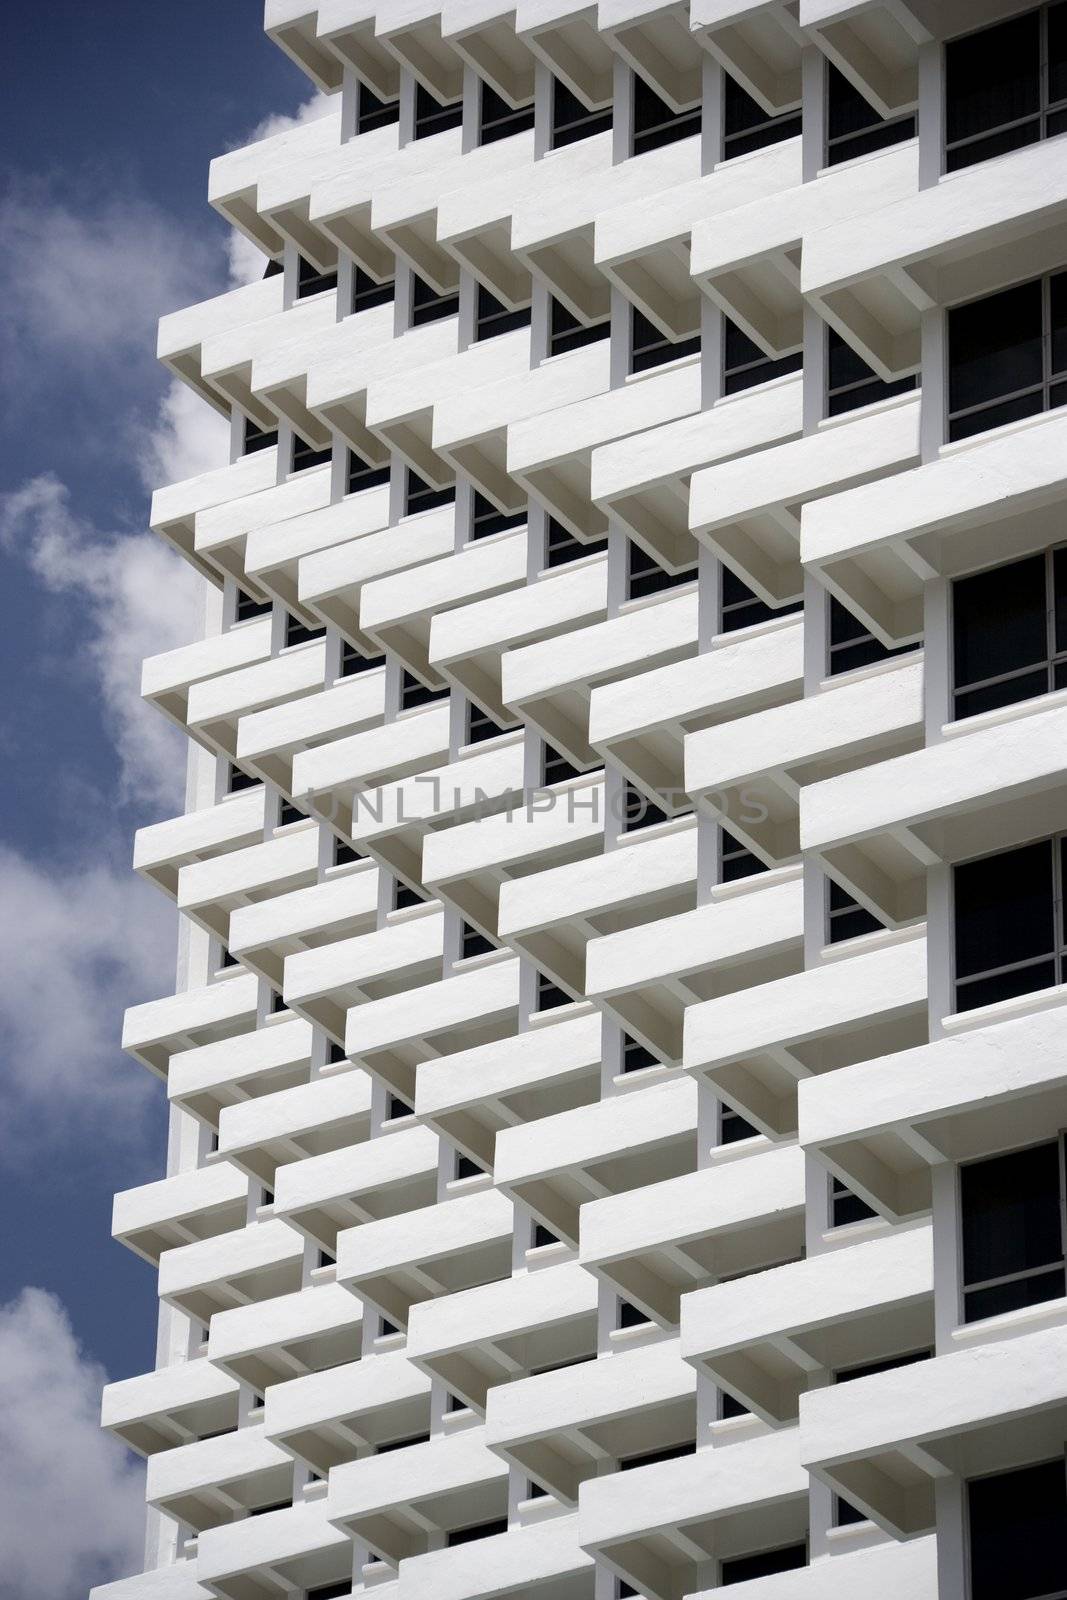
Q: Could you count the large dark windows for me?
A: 6